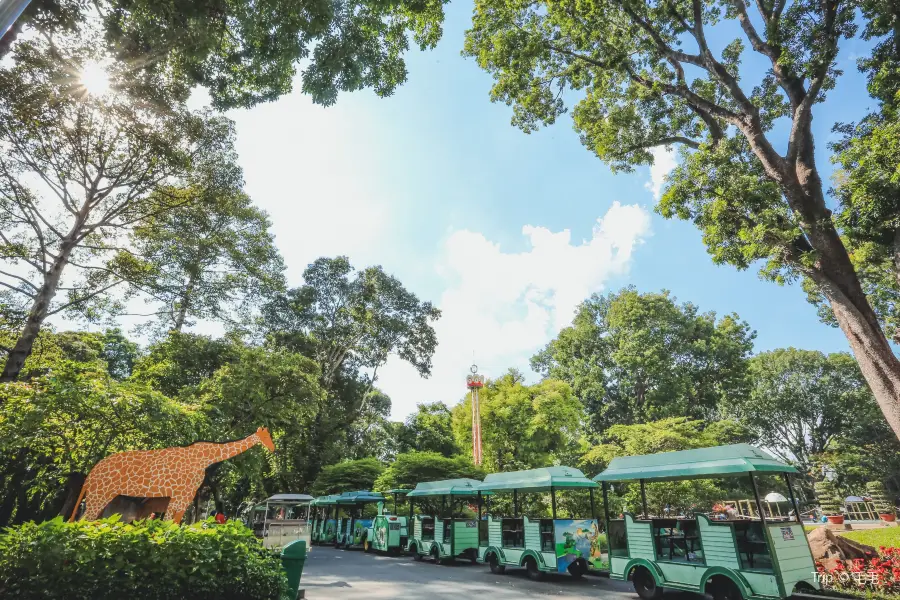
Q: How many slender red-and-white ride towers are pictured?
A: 1